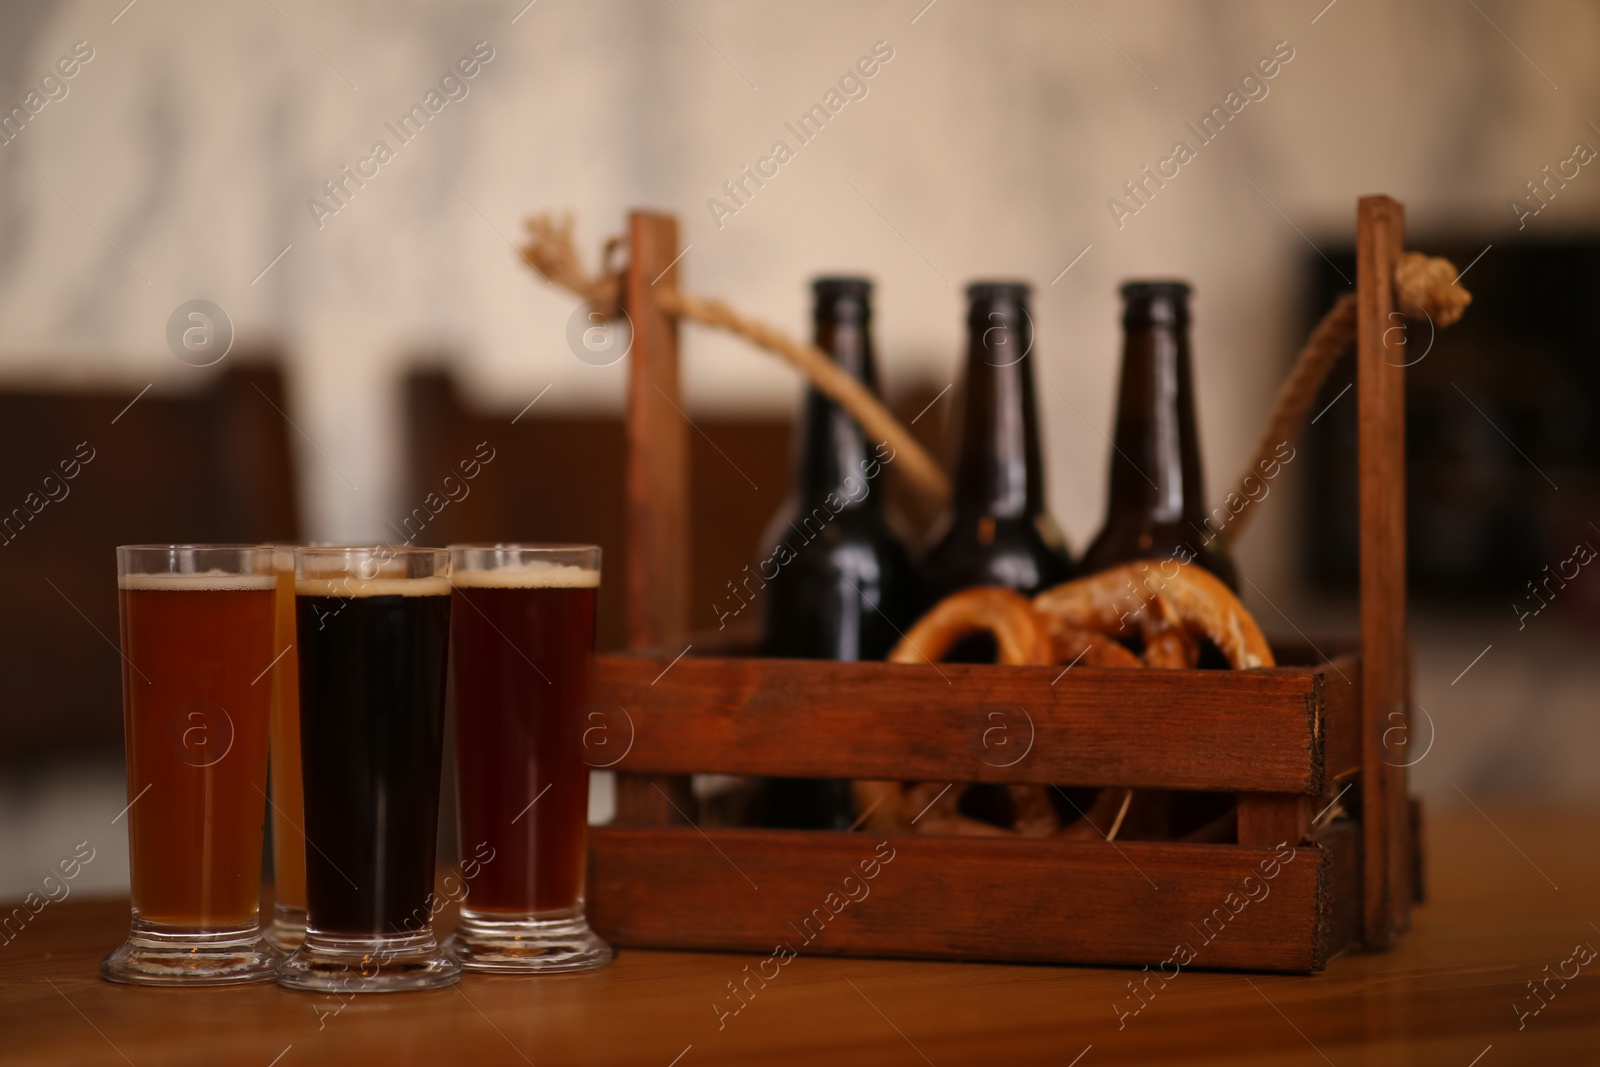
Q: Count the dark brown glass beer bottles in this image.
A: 3